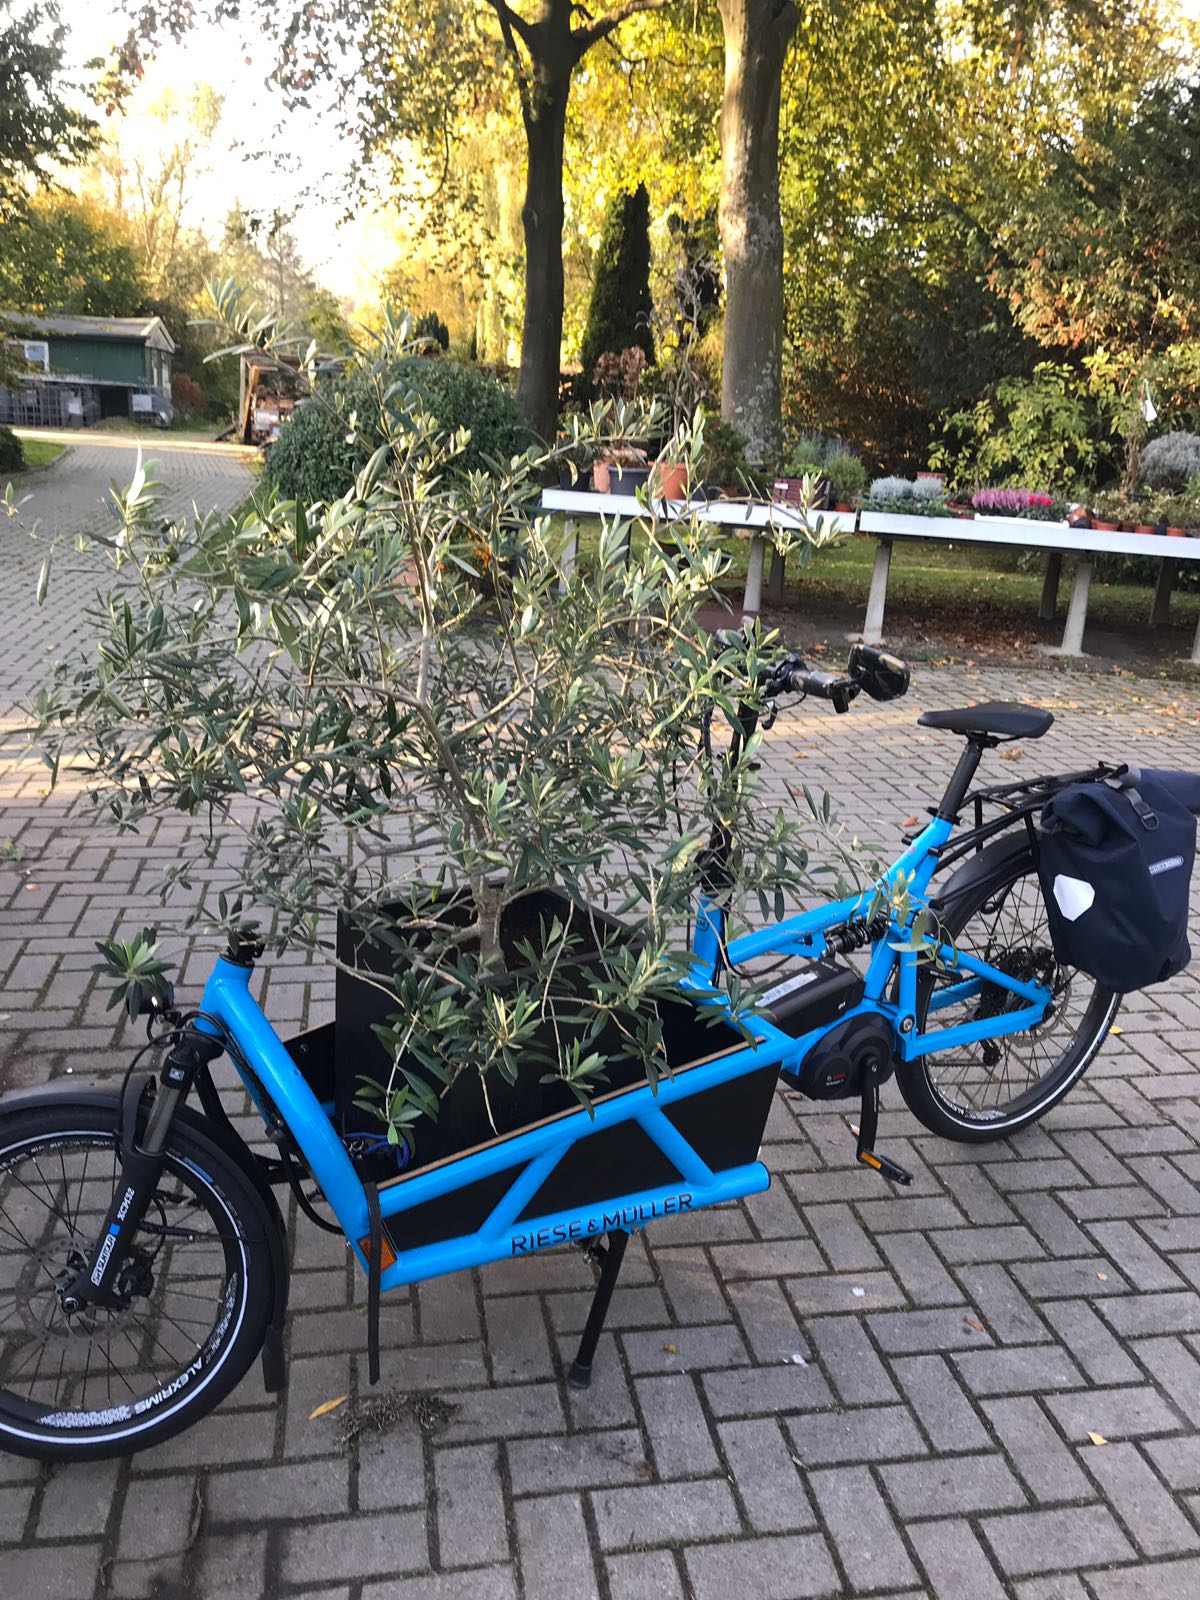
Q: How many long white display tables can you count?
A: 2